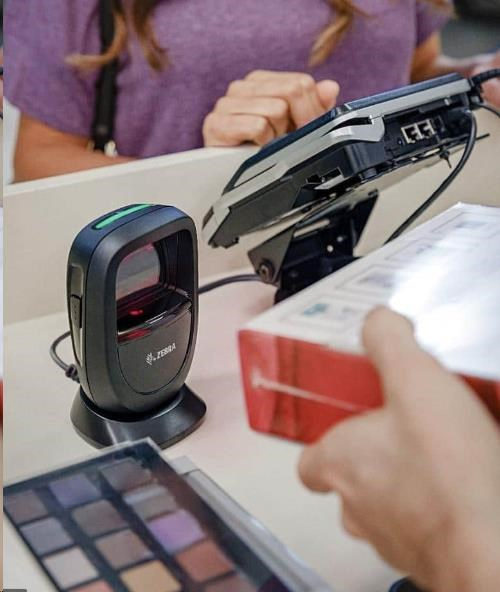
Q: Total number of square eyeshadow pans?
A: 13